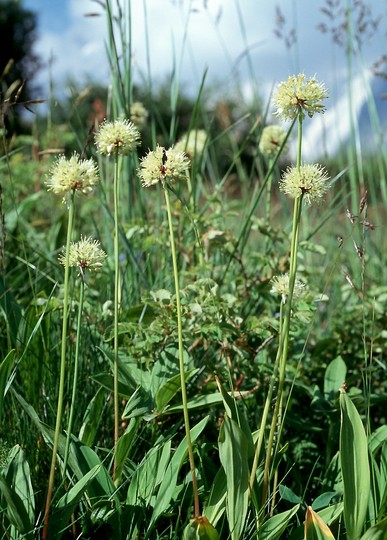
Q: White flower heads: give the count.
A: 10